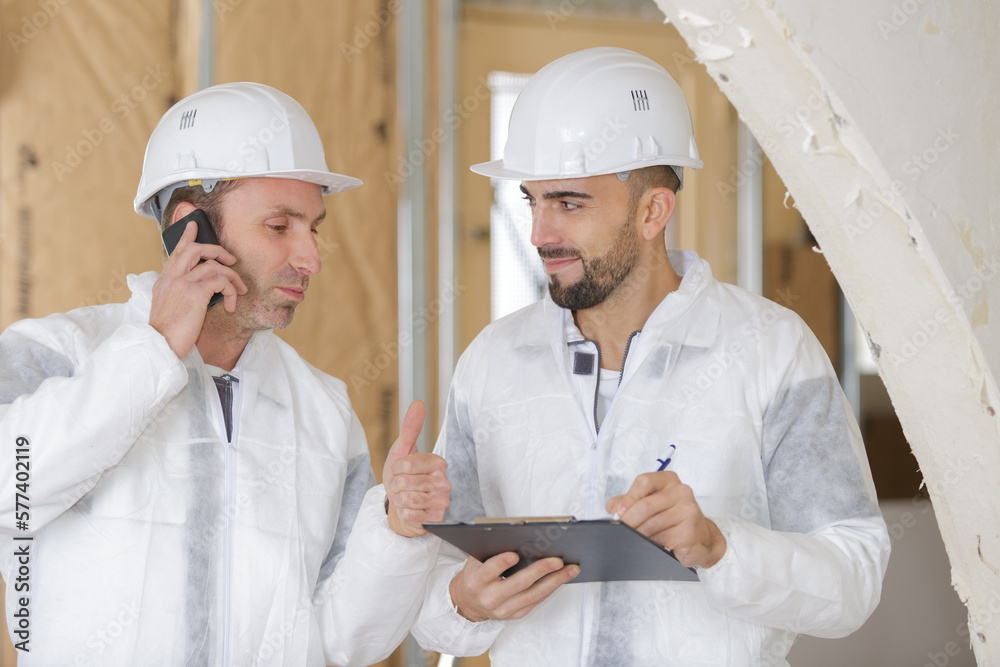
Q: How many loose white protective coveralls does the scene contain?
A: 2